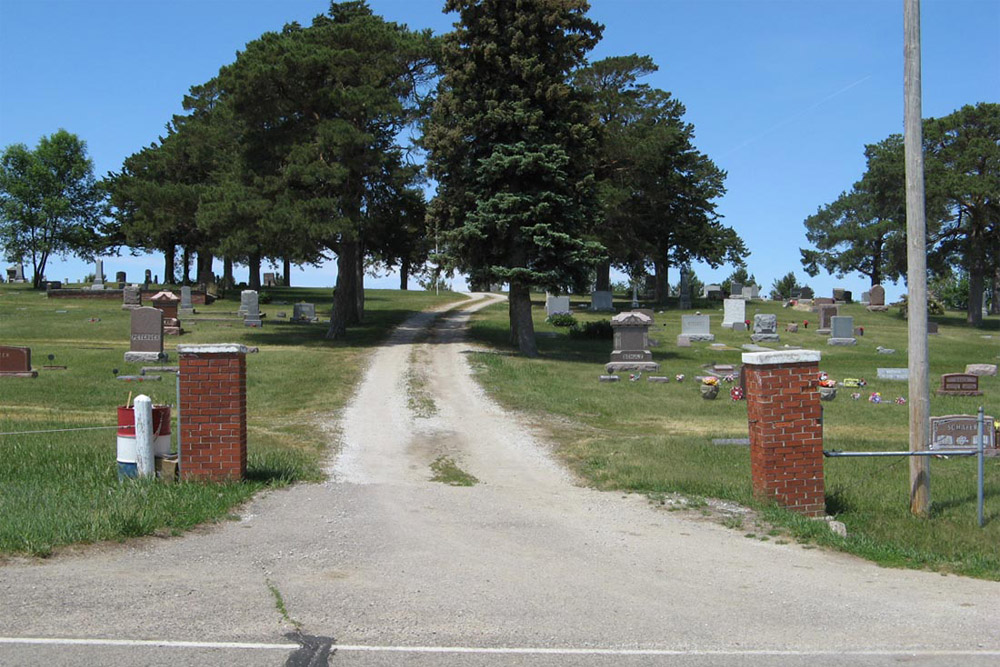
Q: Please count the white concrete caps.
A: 2